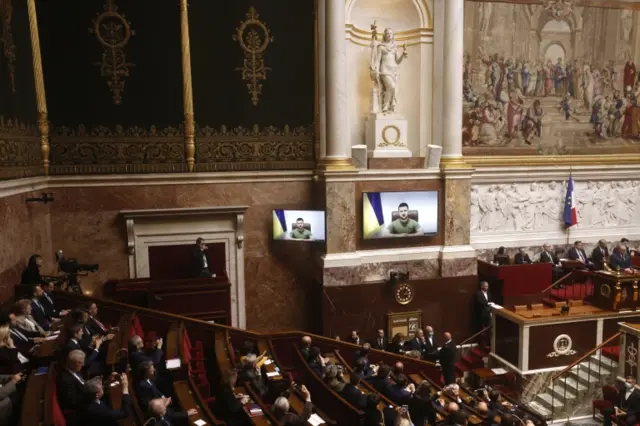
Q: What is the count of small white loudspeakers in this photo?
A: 2